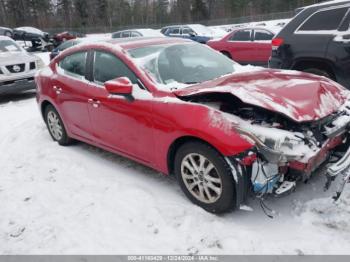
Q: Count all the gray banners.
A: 1